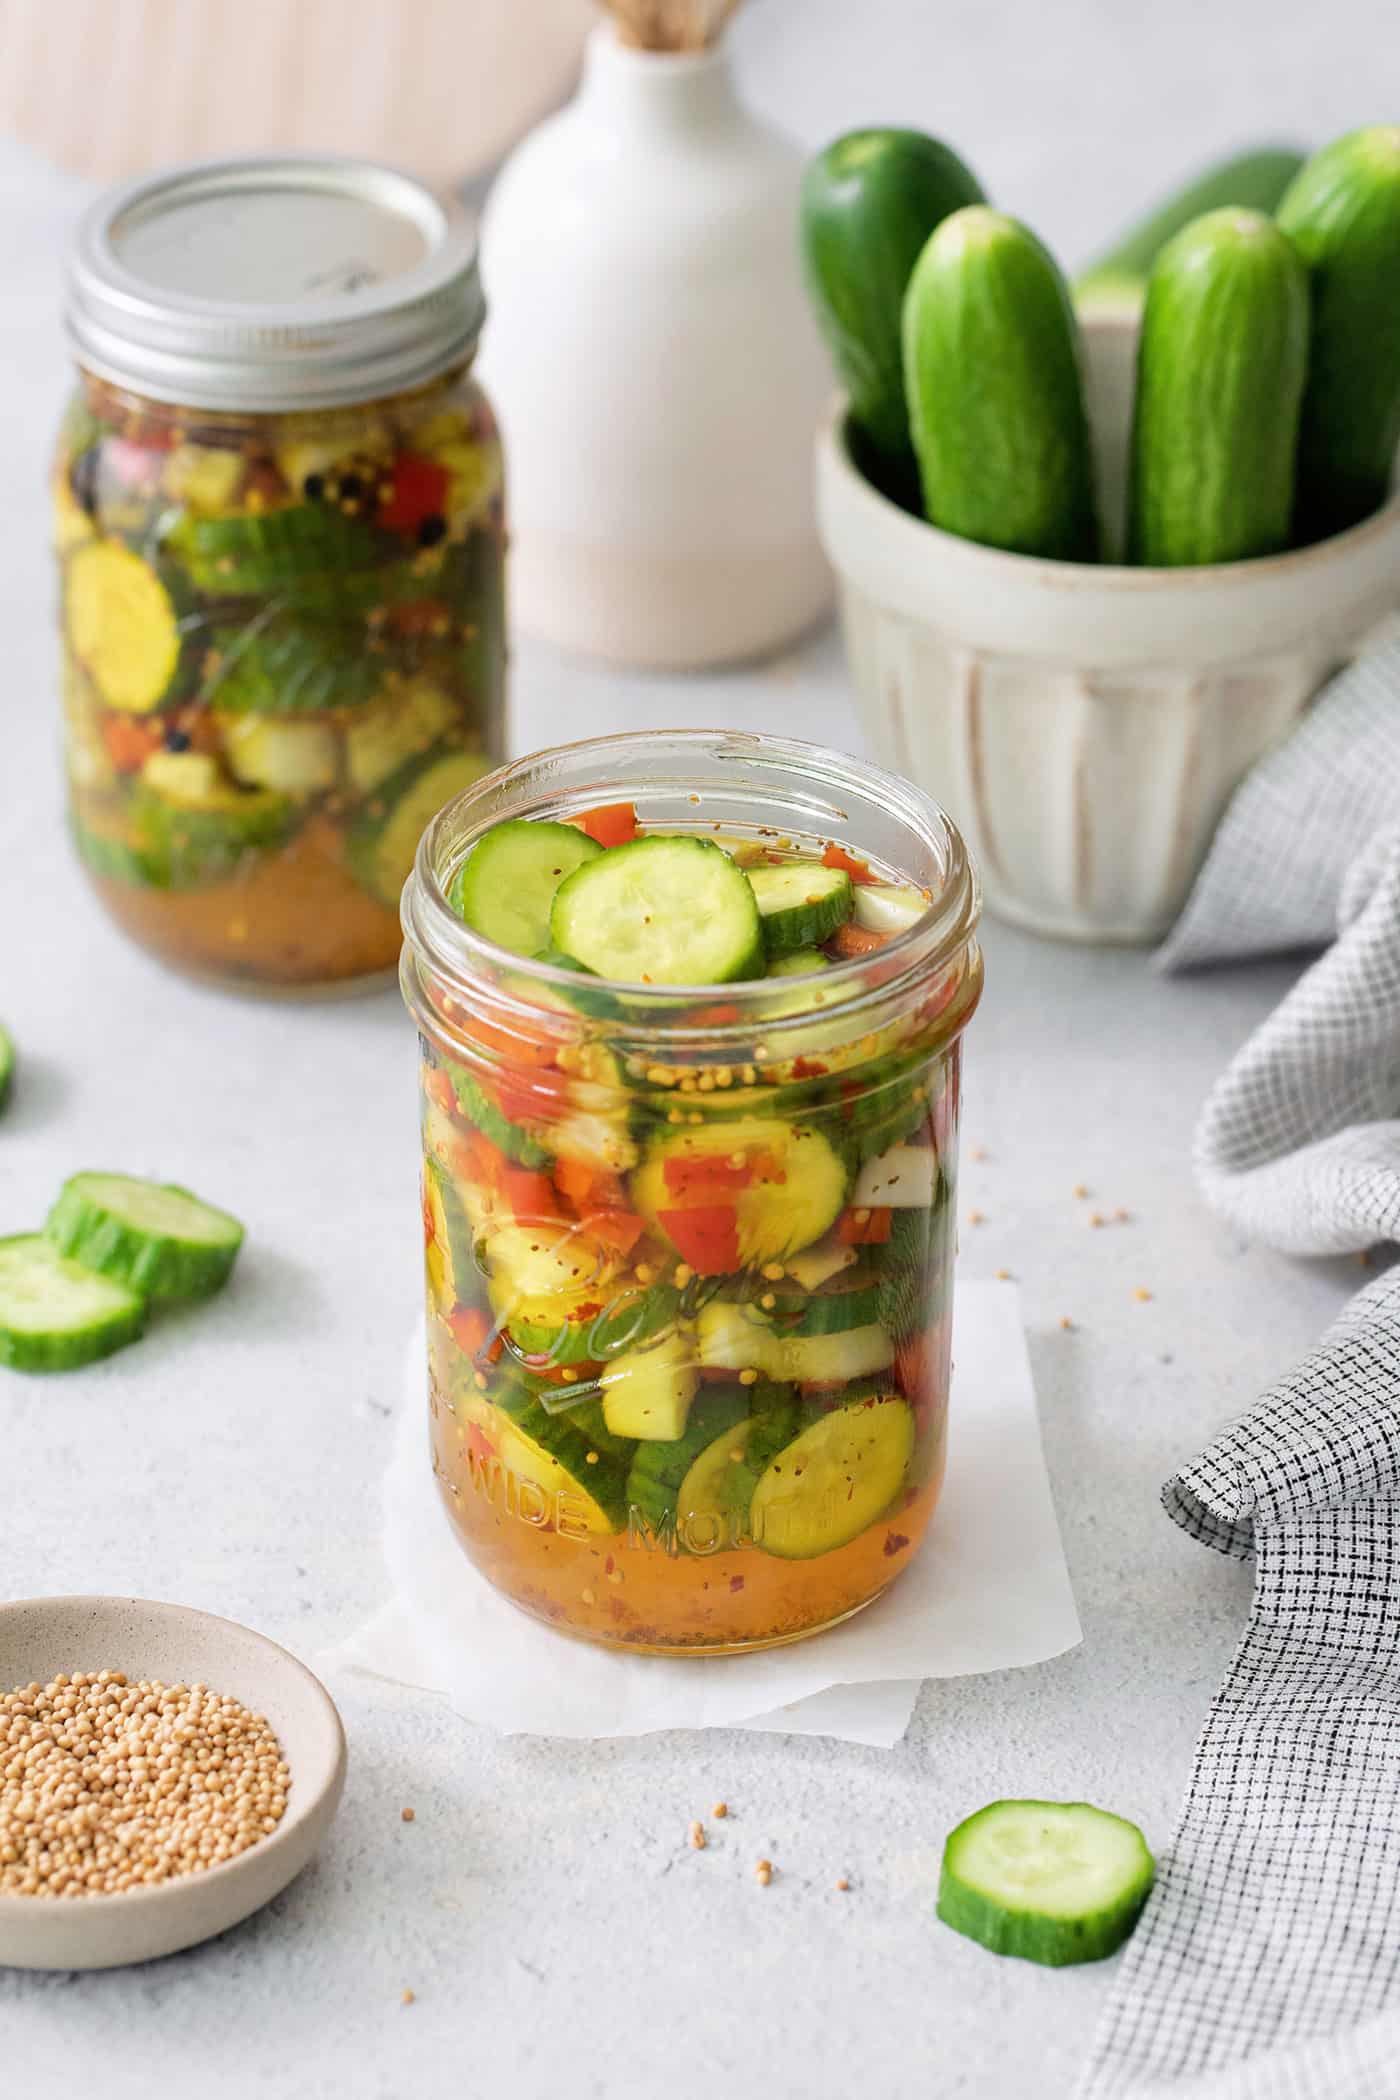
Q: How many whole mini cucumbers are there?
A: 5